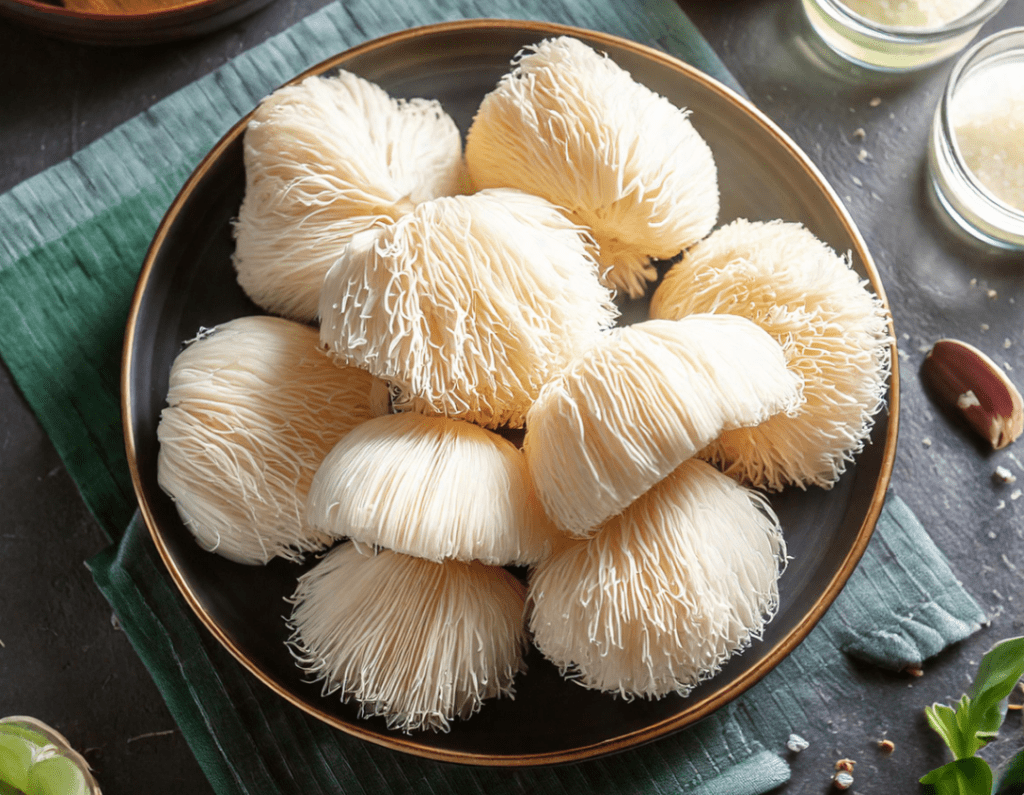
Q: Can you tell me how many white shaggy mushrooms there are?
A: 9